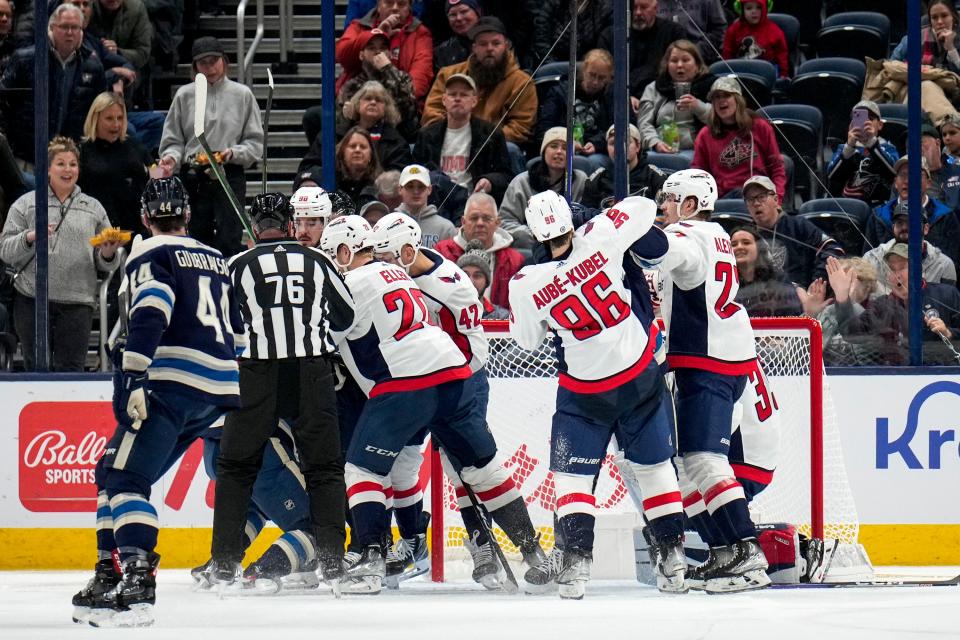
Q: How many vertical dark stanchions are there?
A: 4